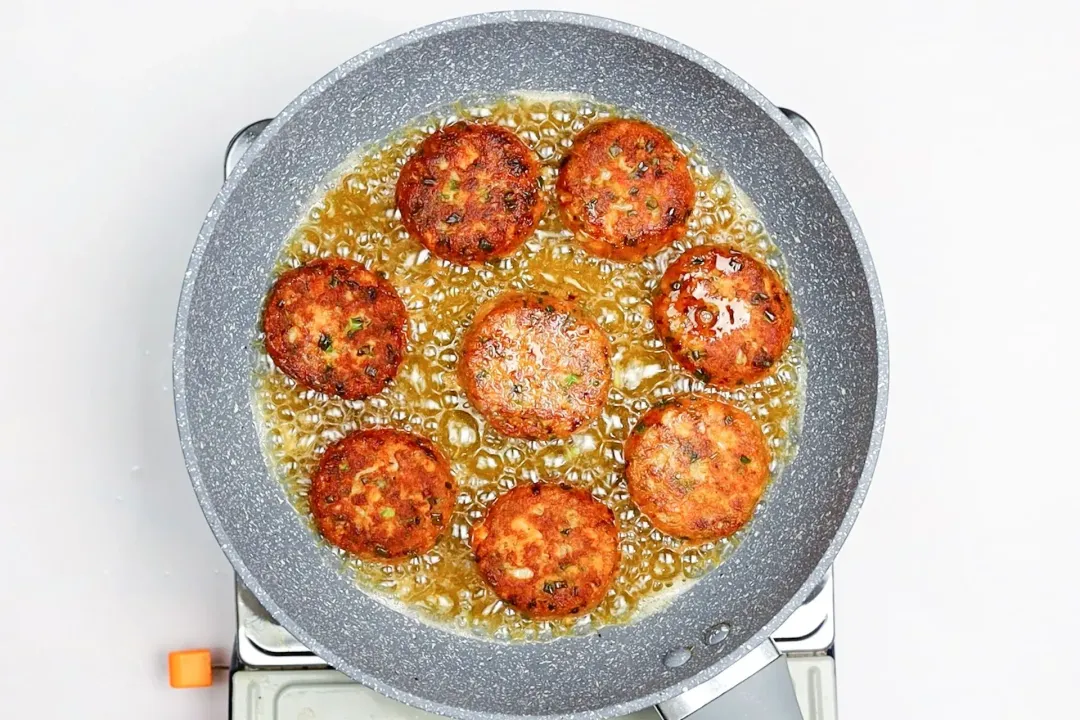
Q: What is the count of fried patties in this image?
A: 8